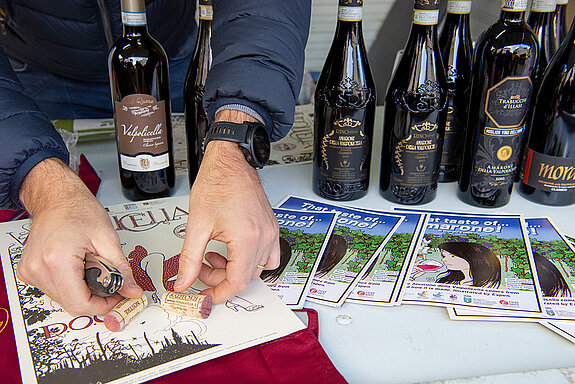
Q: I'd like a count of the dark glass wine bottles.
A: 9